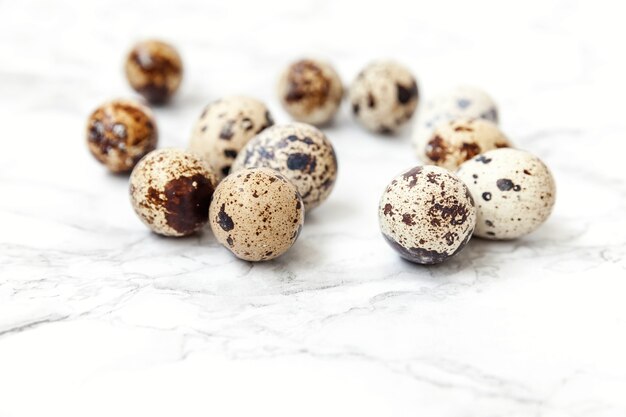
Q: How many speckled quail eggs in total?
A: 12